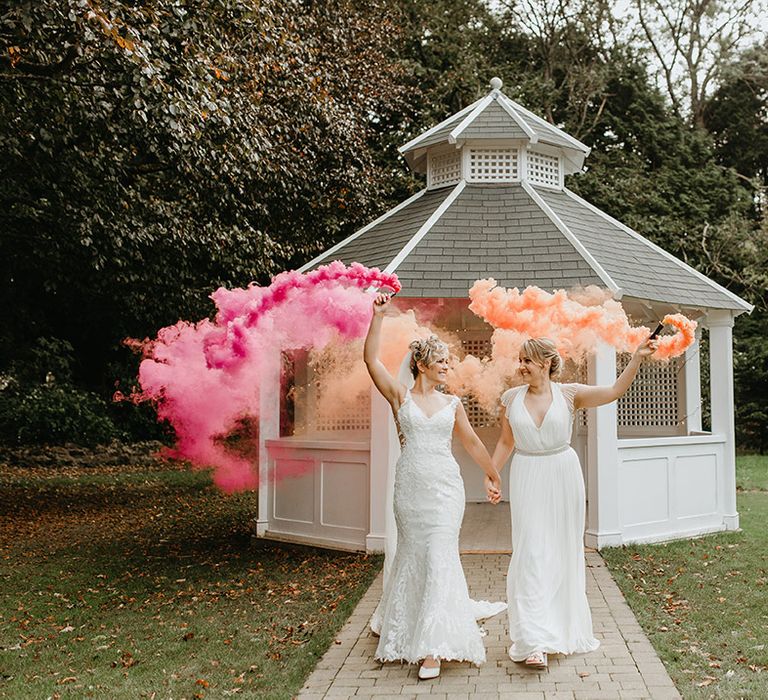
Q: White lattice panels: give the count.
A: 6